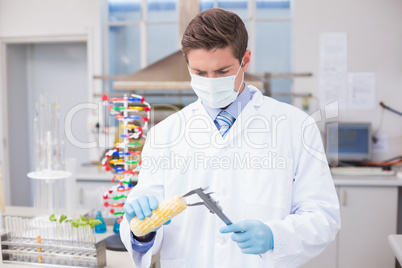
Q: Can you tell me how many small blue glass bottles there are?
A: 2